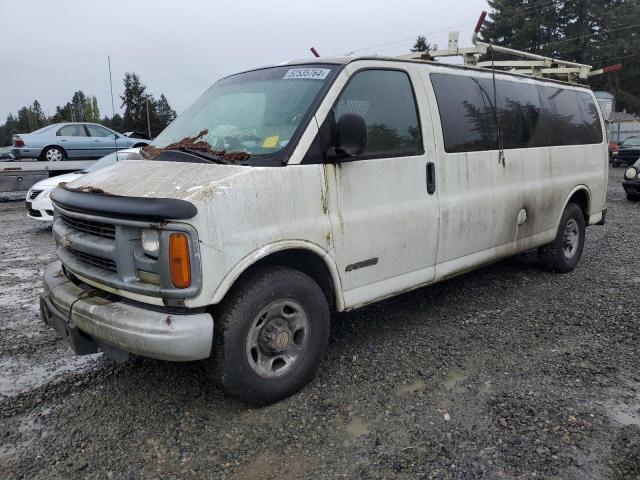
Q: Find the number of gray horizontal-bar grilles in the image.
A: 1